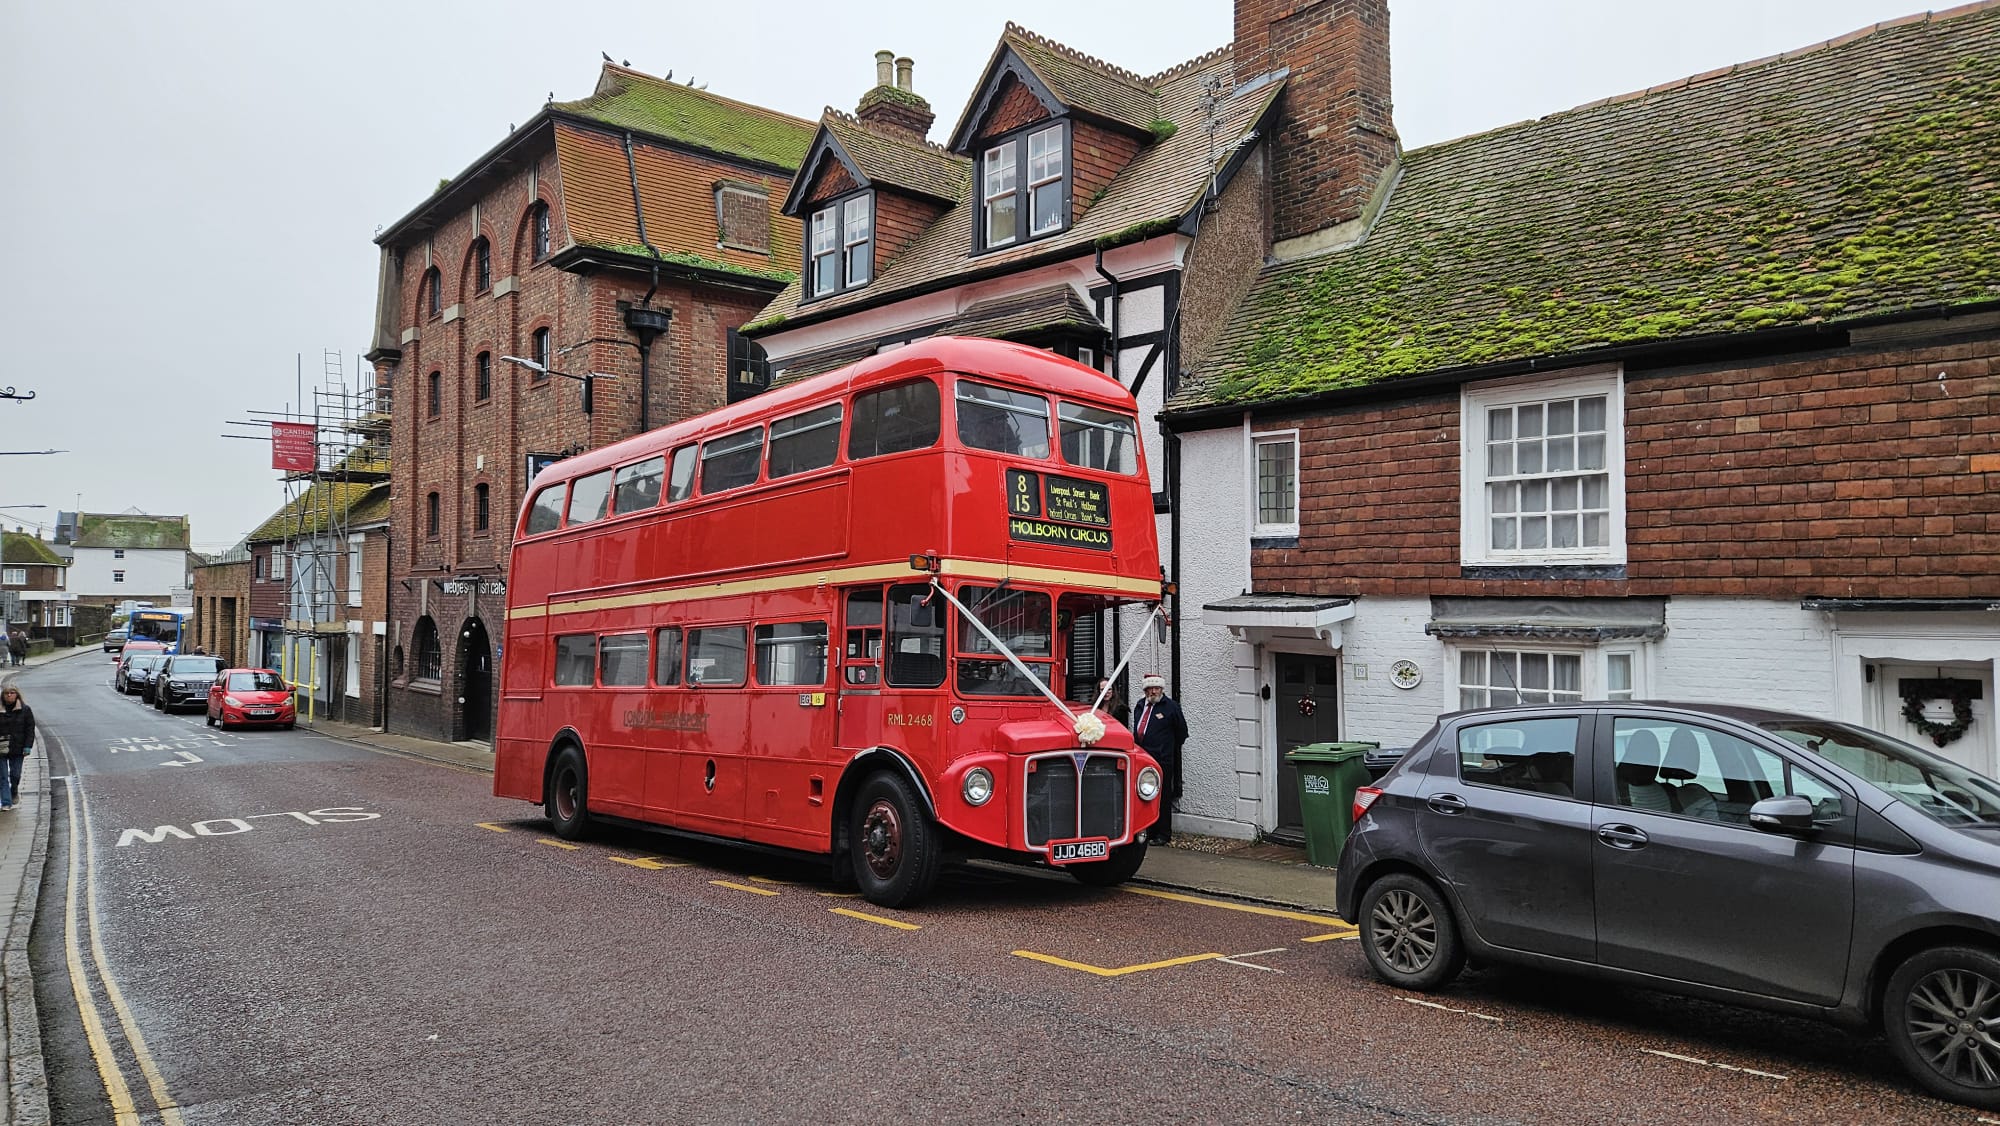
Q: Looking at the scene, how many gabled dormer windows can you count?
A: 2